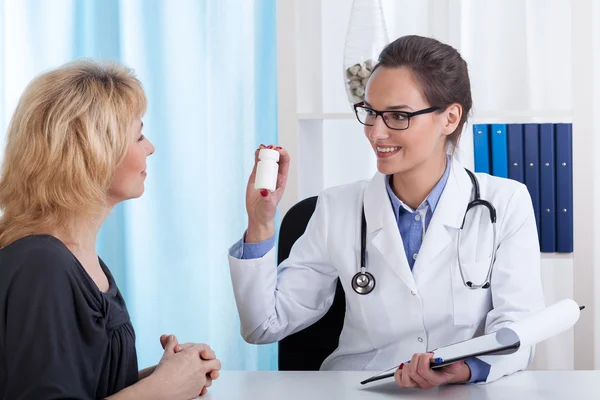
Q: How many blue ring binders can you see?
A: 6